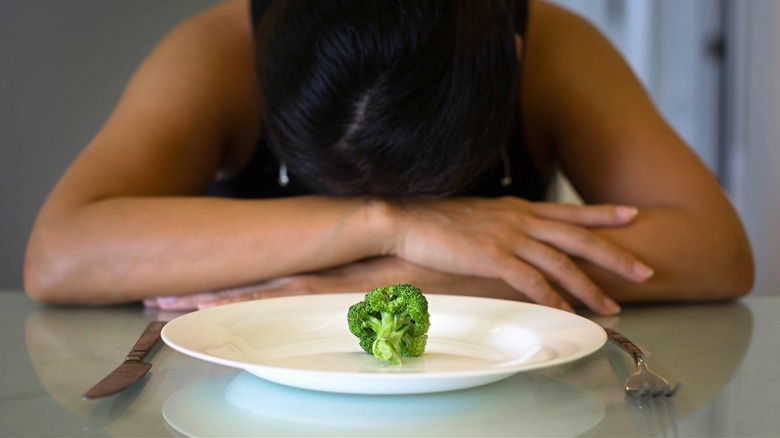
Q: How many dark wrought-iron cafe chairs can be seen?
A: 0